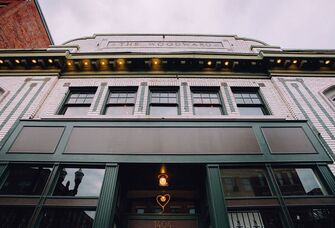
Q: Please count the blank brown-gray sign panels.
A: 3